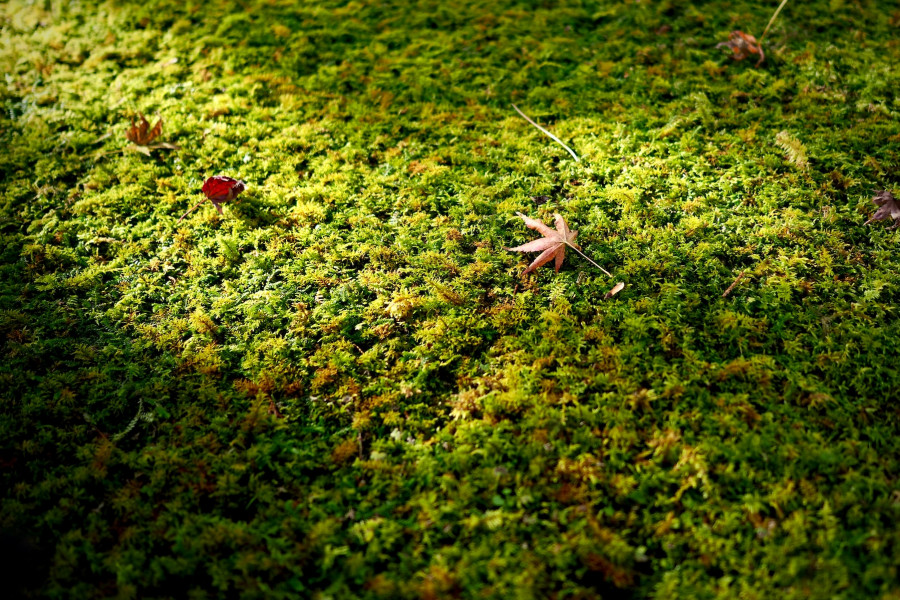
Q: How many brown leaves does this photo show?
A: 4